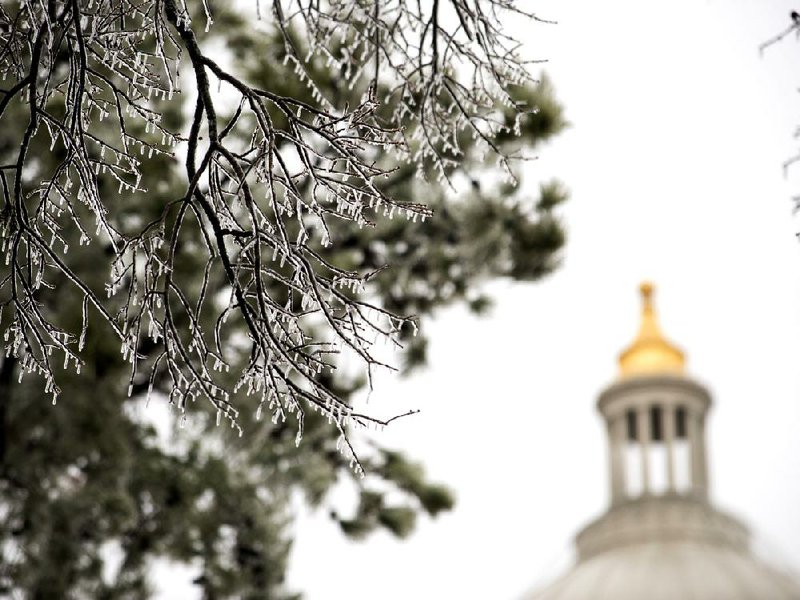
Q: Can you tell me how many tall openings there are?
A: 3